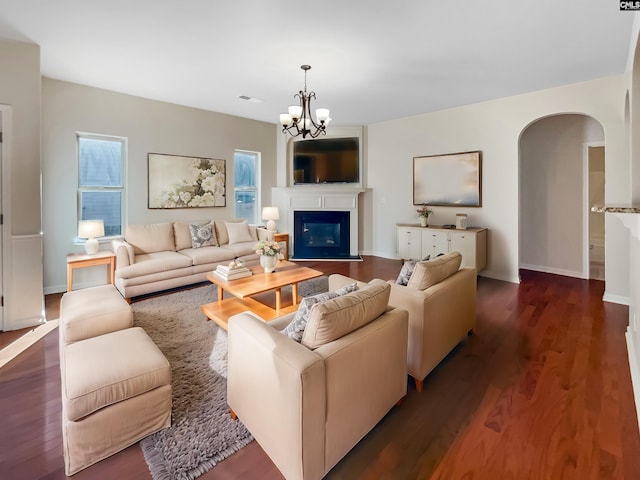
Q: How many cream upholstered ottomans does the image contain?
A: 2